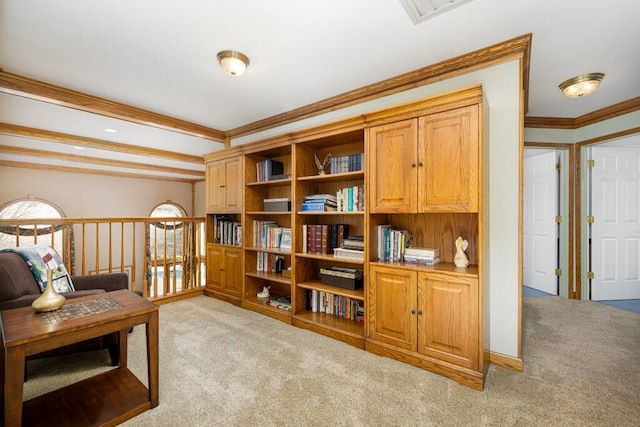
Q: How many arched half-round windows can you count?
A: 2